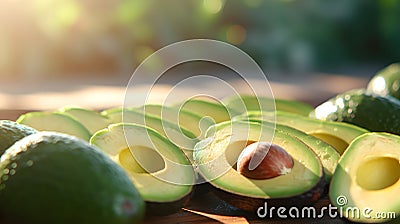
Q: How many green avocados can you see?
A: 4